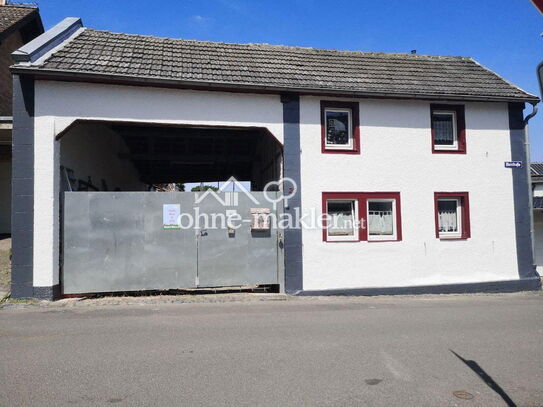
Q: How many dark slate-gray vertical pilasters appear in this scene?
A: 3